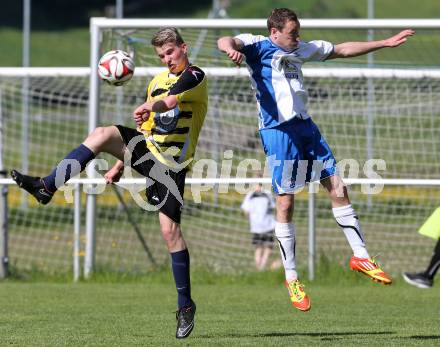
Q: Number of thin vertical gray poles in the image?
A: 4